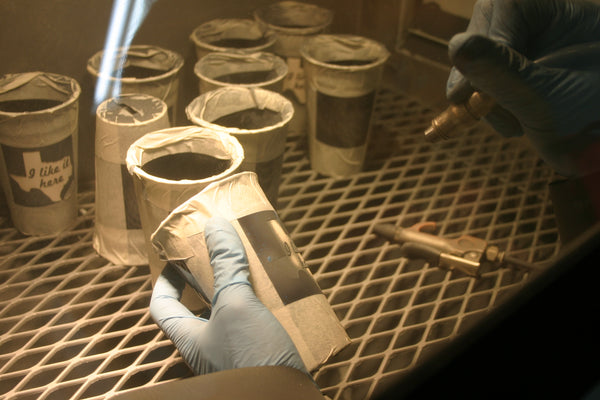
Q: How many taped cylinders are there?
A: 10